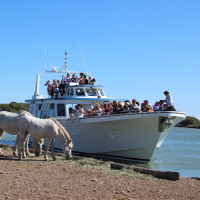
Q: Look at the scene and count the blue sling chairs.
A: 0